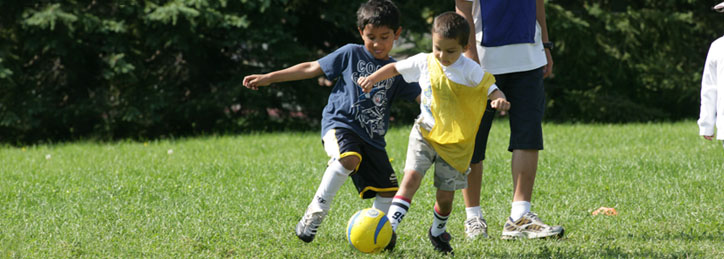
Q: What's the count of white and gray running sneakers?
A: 2